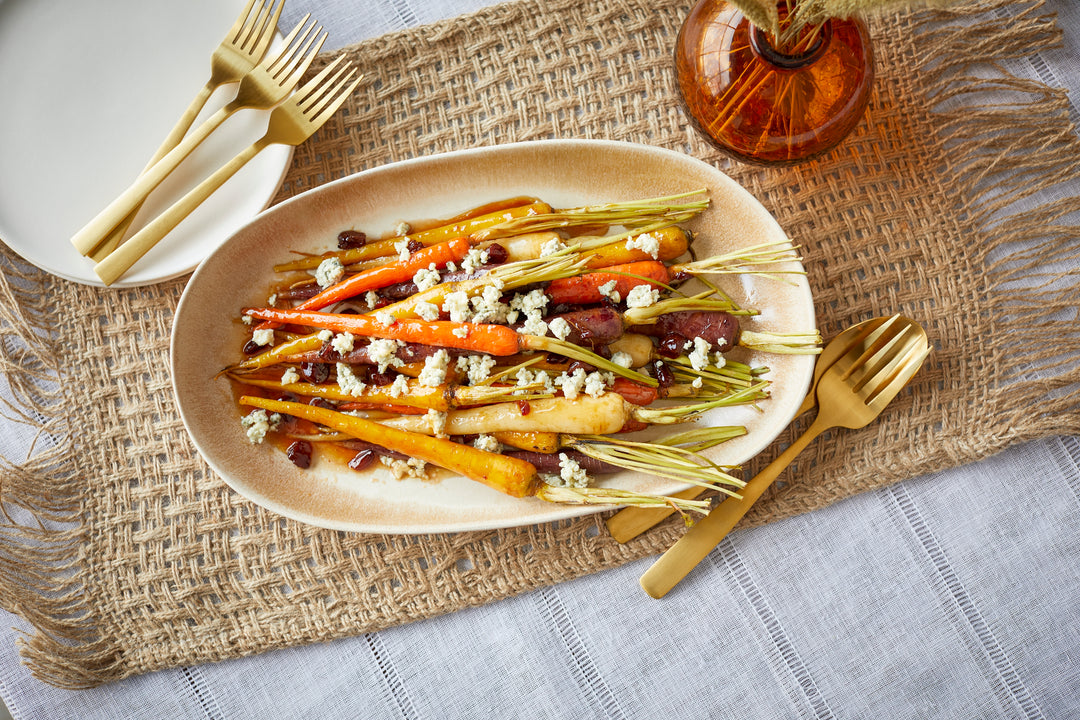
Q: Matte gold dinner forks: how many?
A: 3